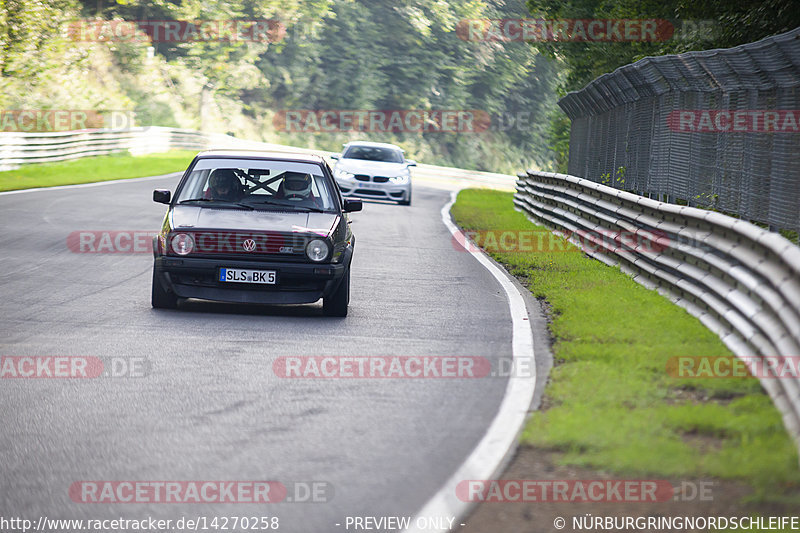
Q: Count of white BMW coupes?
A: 1